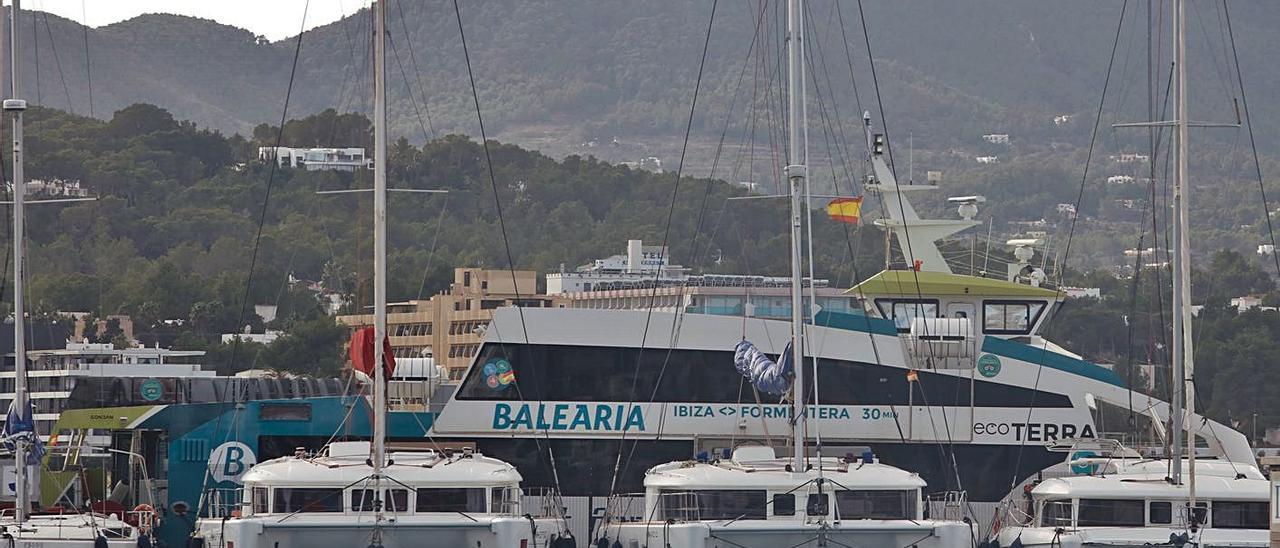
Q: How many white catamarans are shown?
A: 3